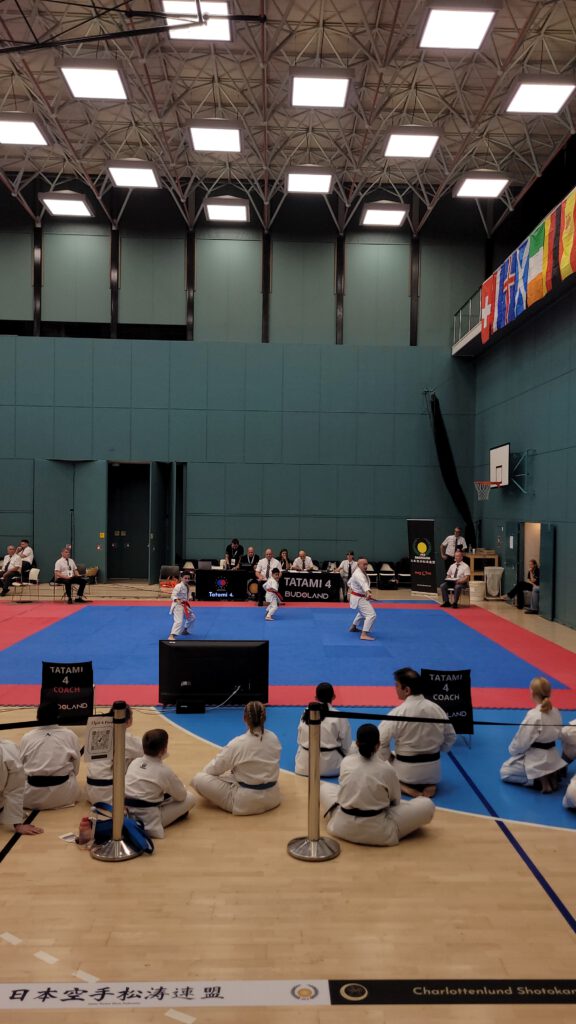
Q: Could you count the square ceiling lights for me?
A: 14